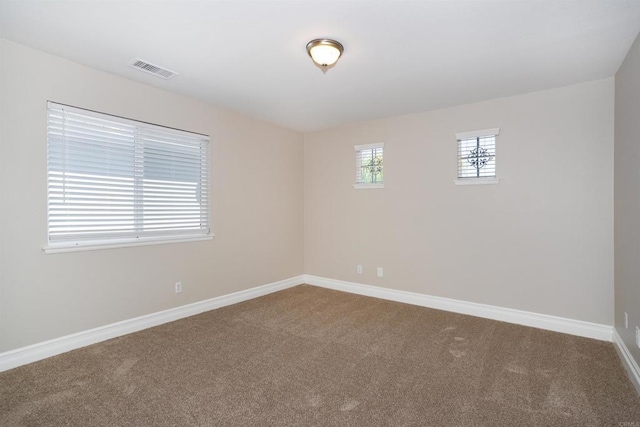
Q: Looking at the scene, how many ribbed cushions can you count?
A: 0